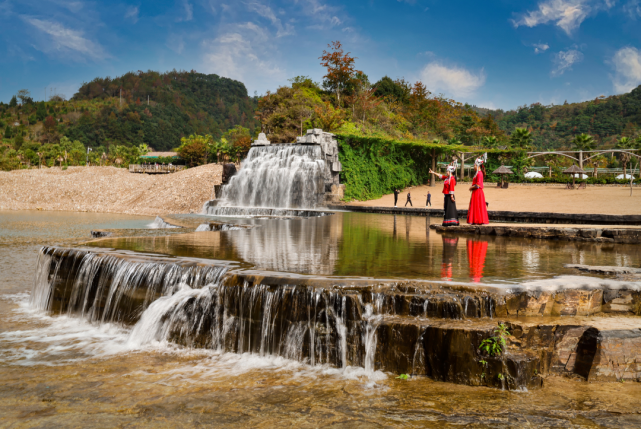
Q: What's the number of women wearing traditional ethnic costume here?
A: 2